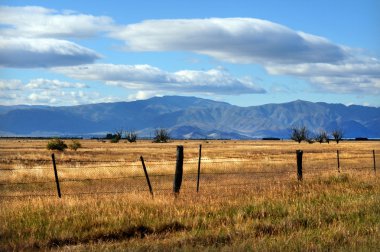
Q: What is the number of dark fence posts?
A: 7